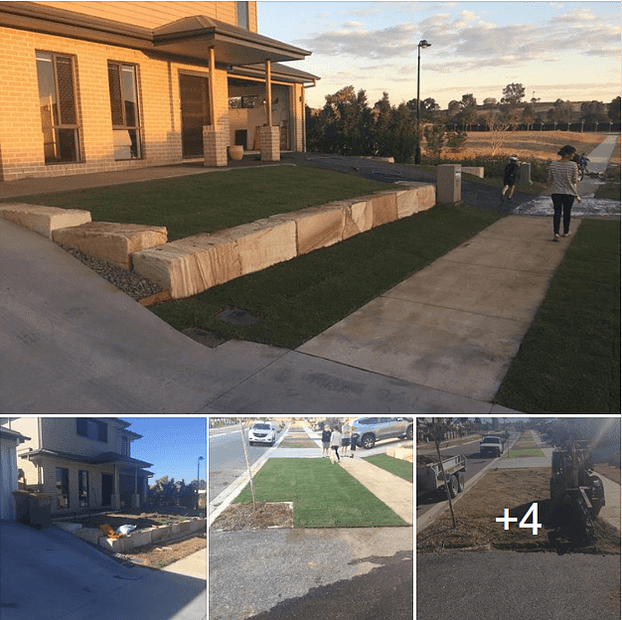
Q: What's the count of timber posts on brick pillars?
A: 2